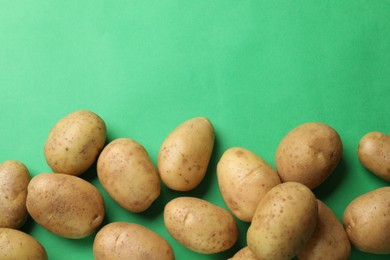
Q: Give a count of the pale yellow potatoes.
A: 15